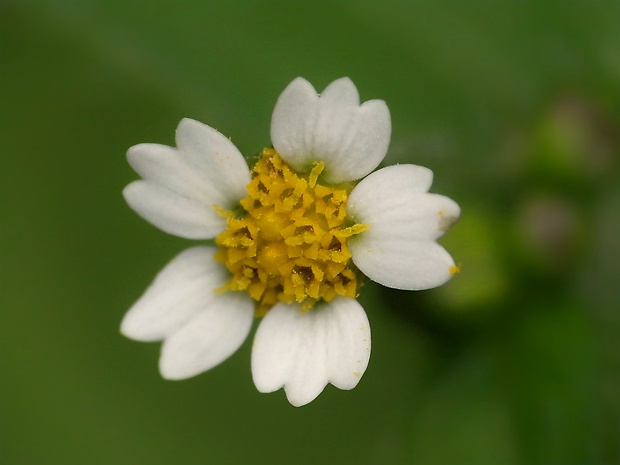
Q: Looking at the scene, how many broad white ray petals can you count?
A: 5